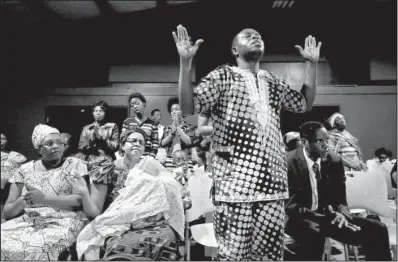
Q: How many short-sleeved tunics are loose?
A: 1